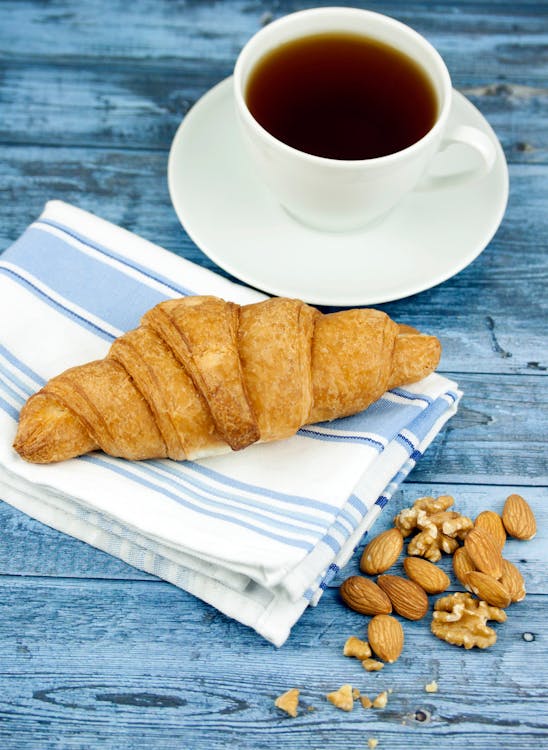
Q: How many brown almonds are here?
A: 11